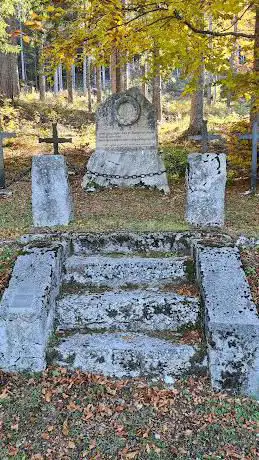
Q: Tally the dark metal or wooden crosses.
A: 4